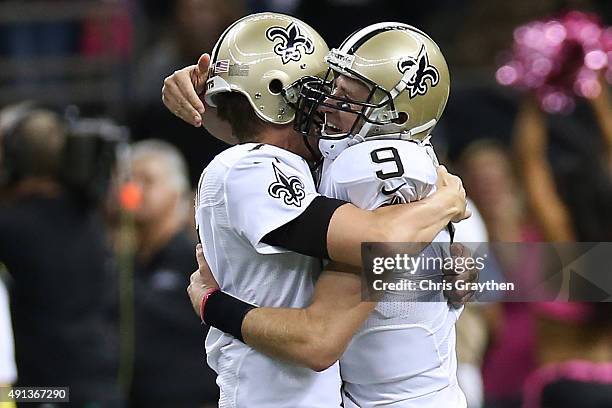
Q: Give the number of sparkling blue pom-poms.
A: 0